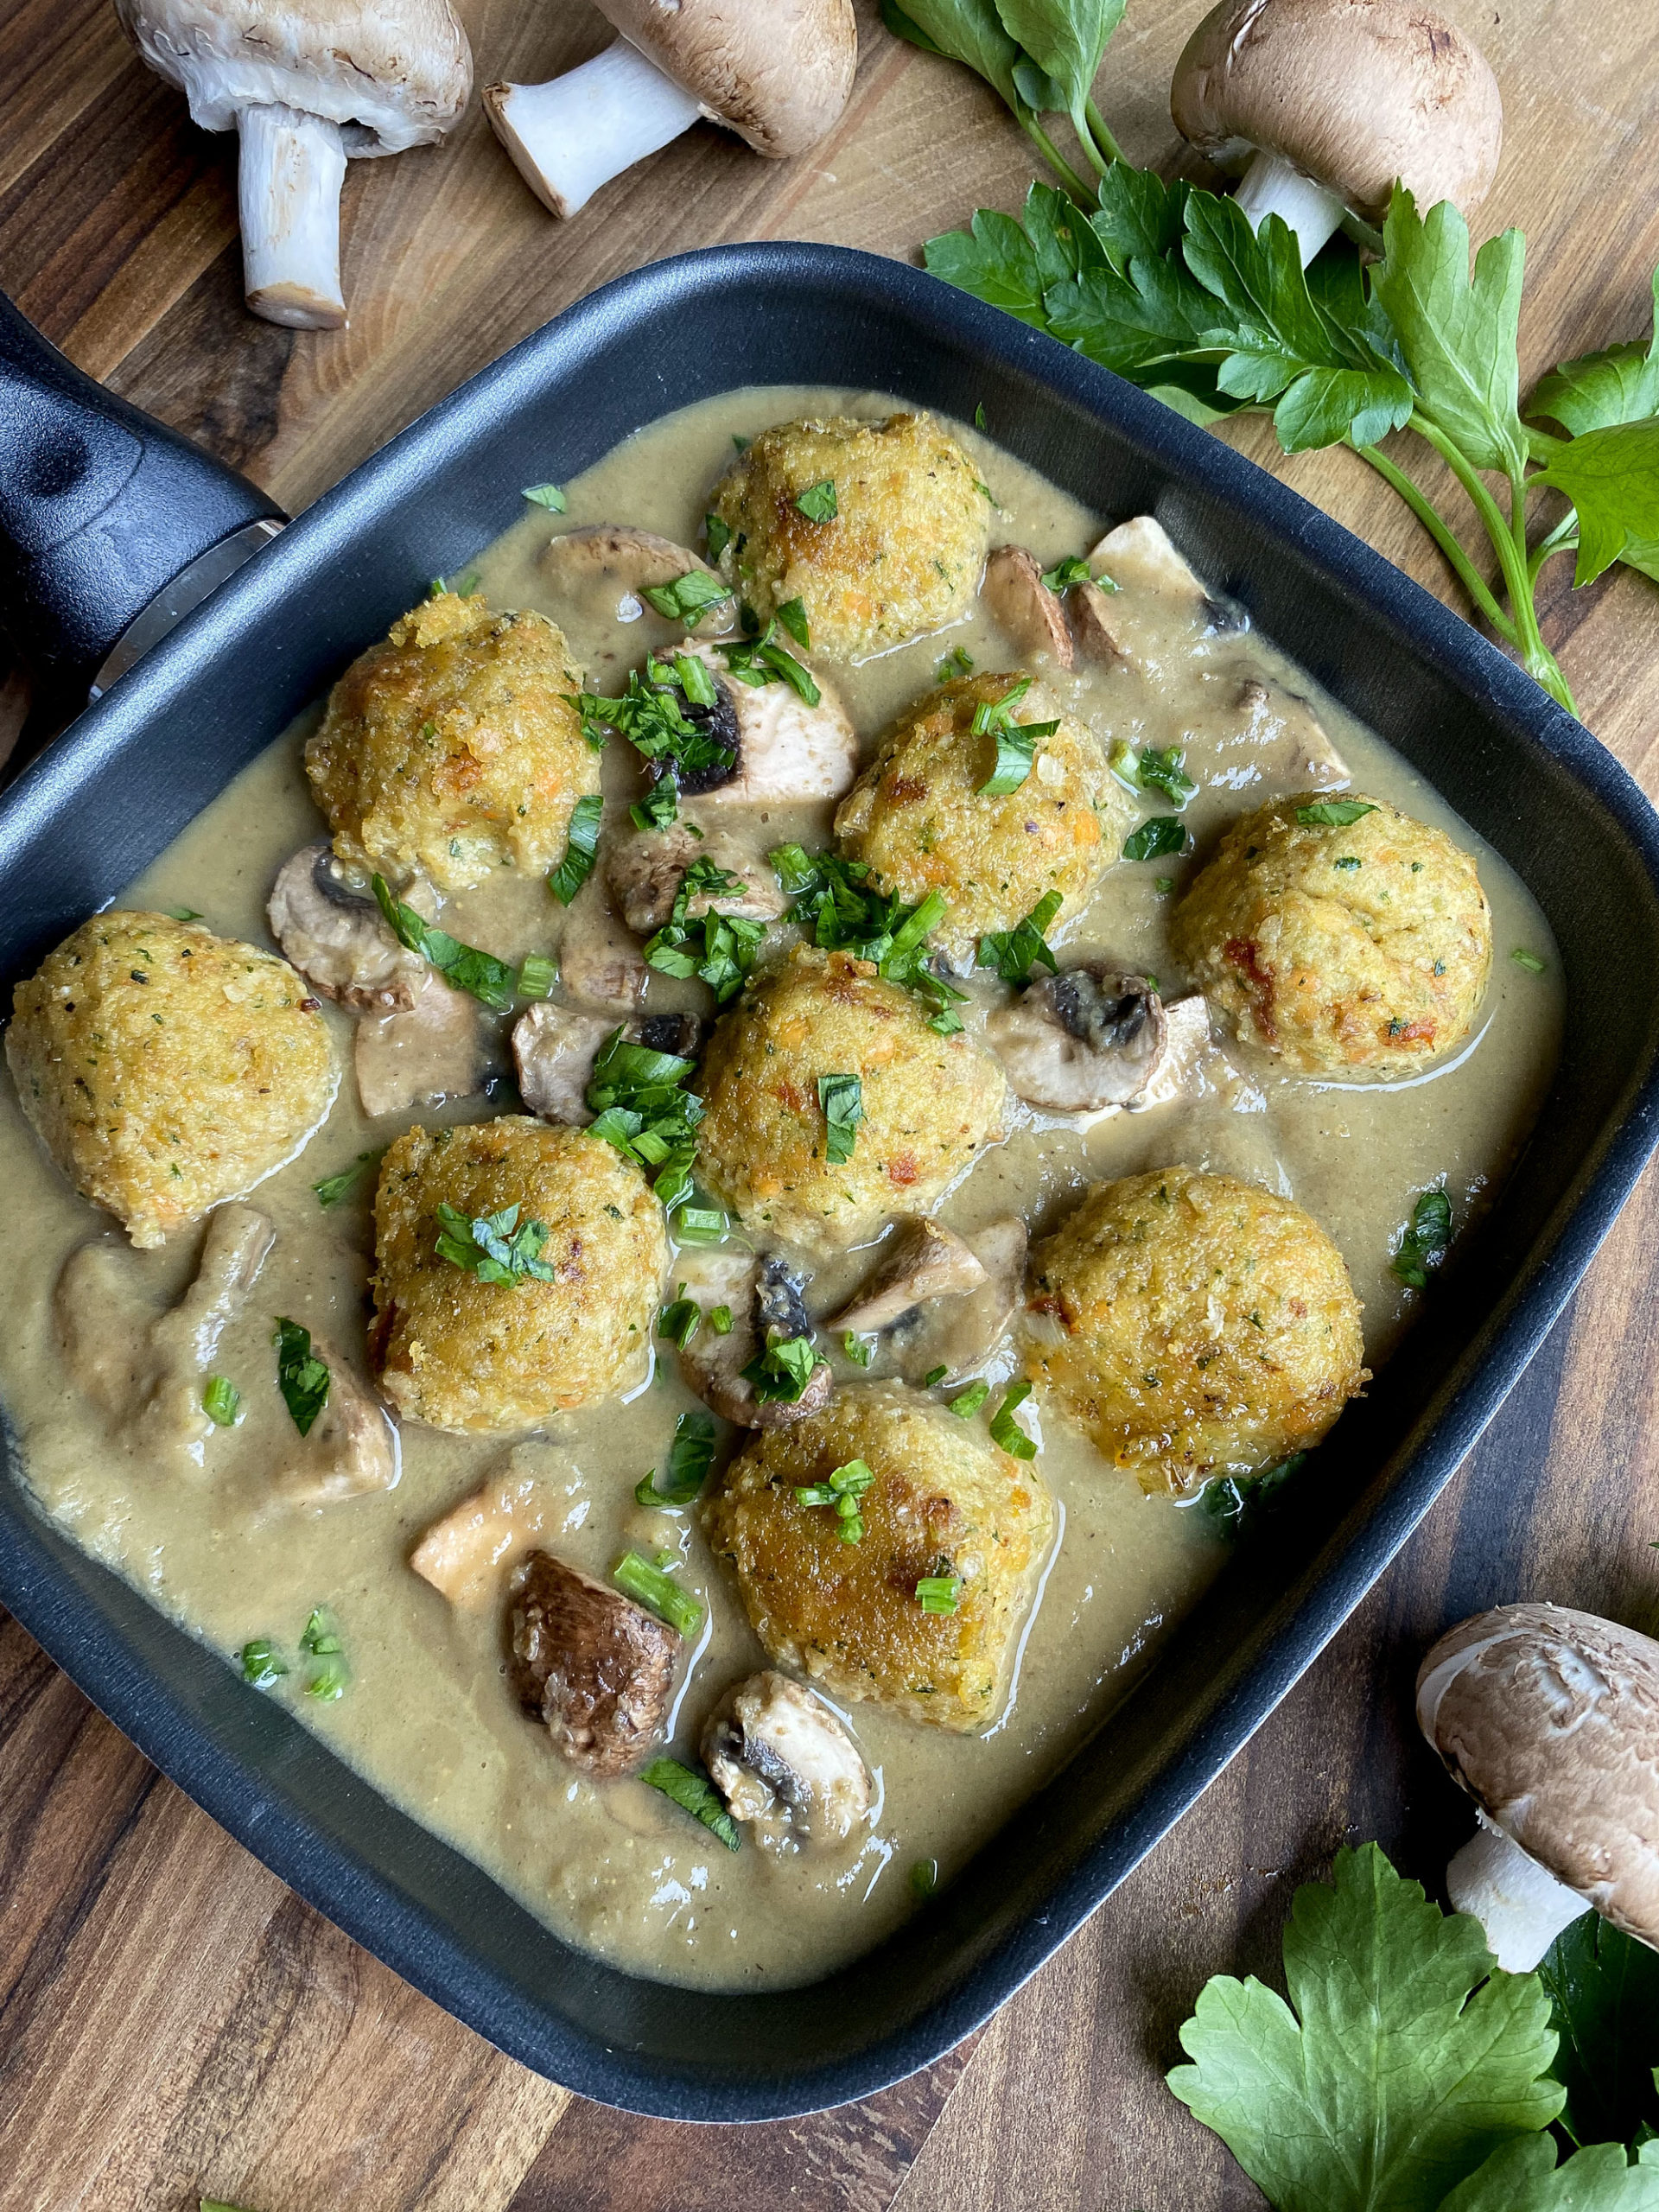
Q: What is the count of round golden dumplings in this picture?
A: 9